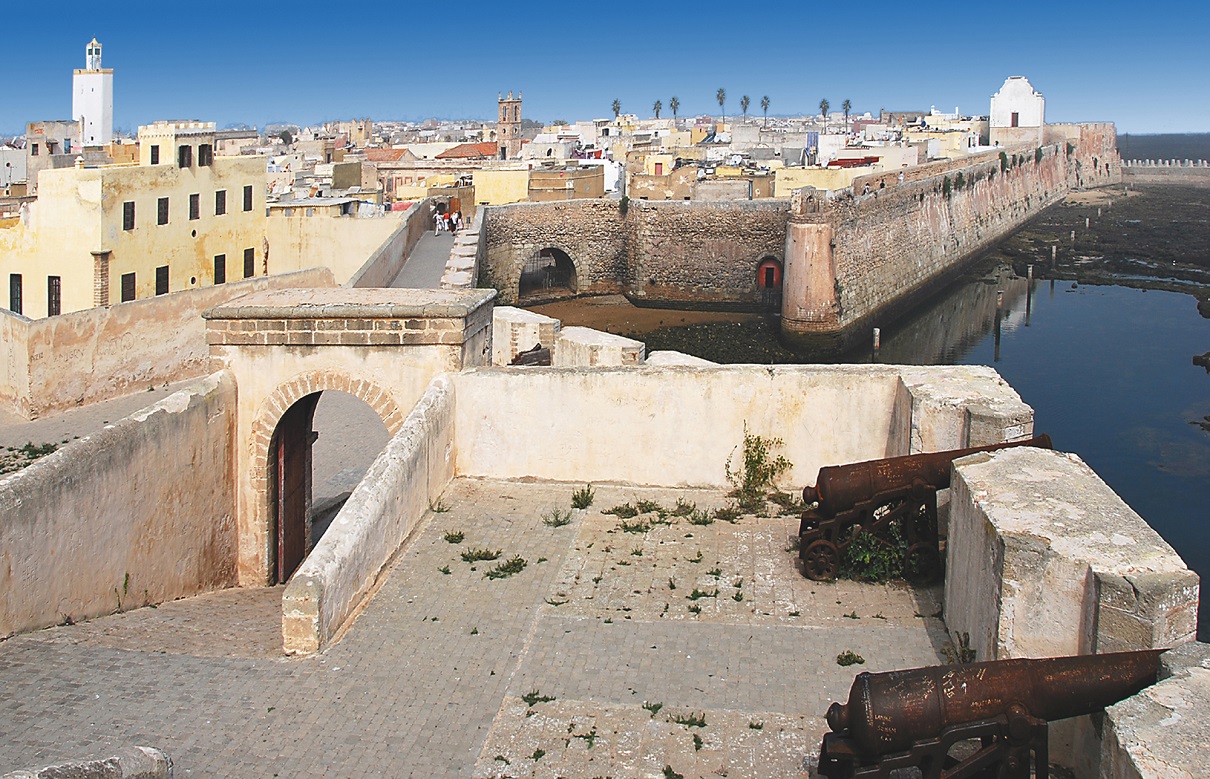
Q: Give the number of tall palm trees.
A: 8